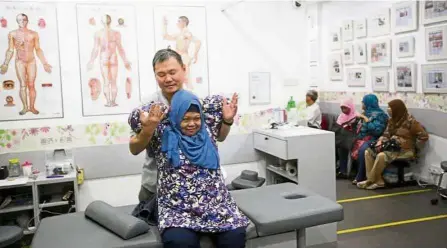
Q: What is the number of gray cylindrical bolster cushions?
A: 1